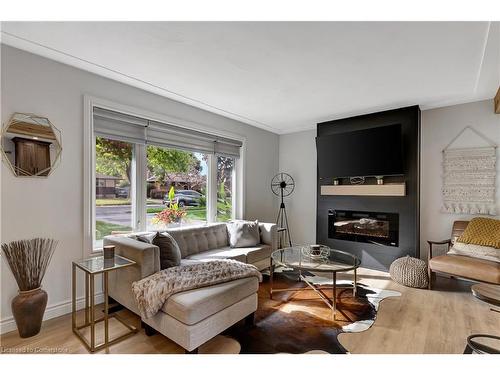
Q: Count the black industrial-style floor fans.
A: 1